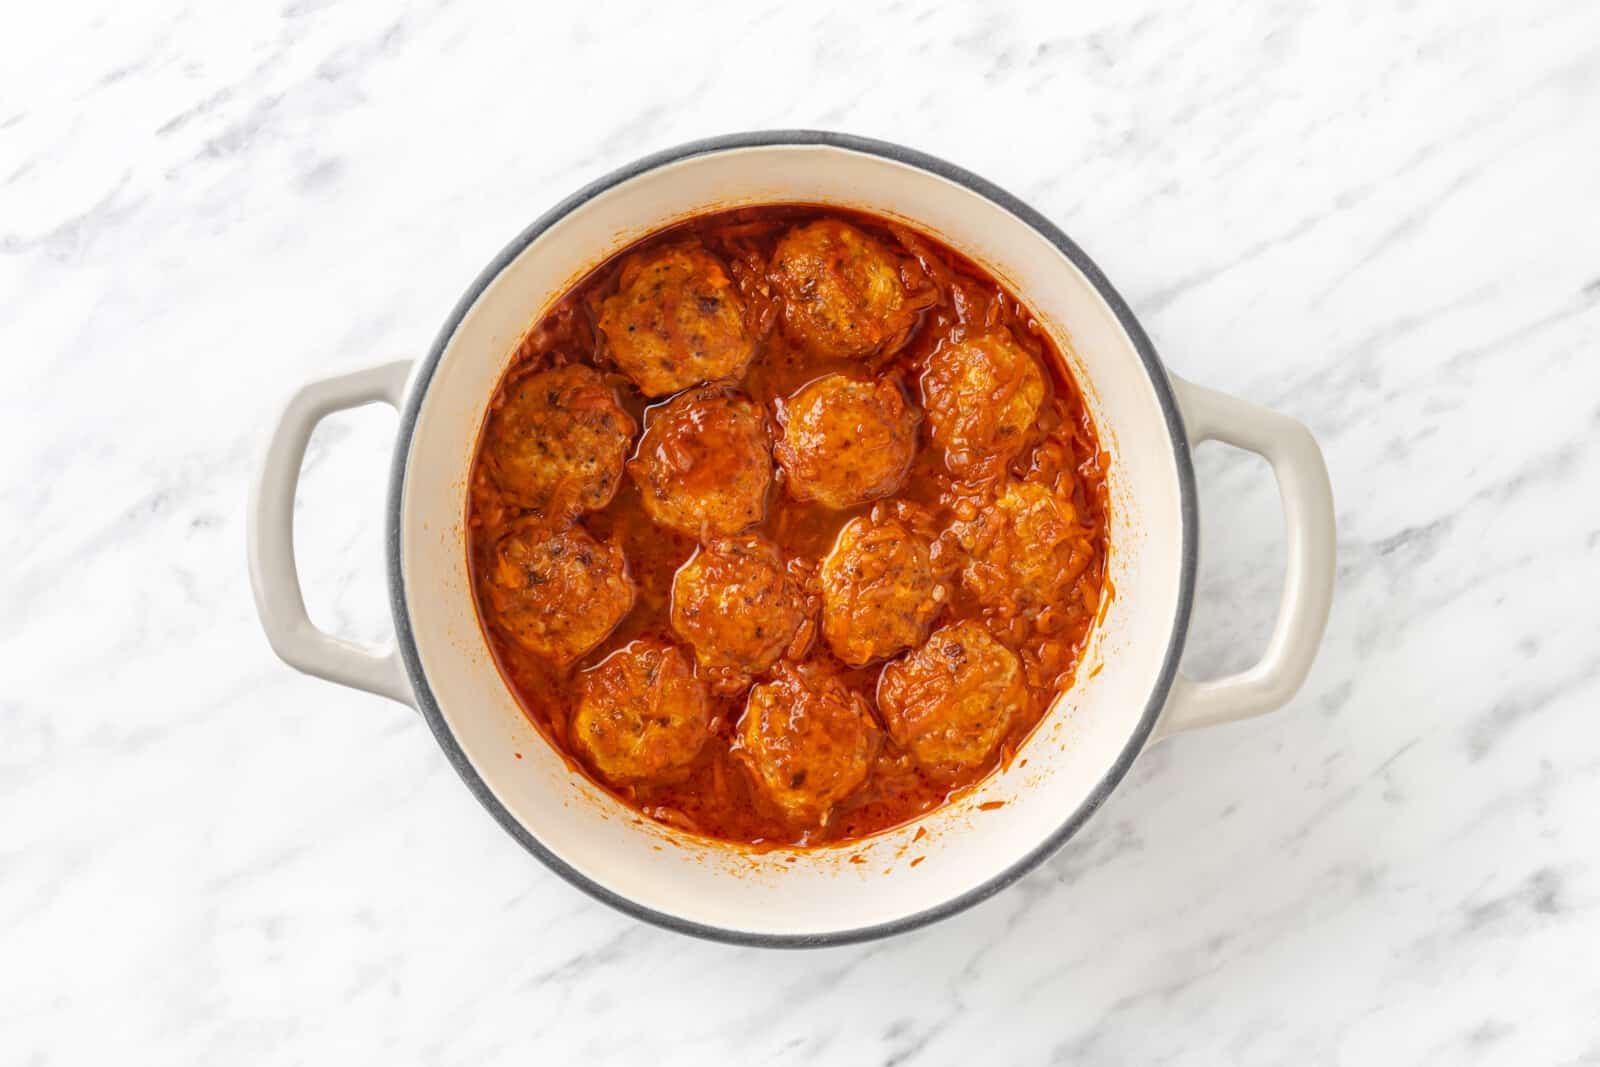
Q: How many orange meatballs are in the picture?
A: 13